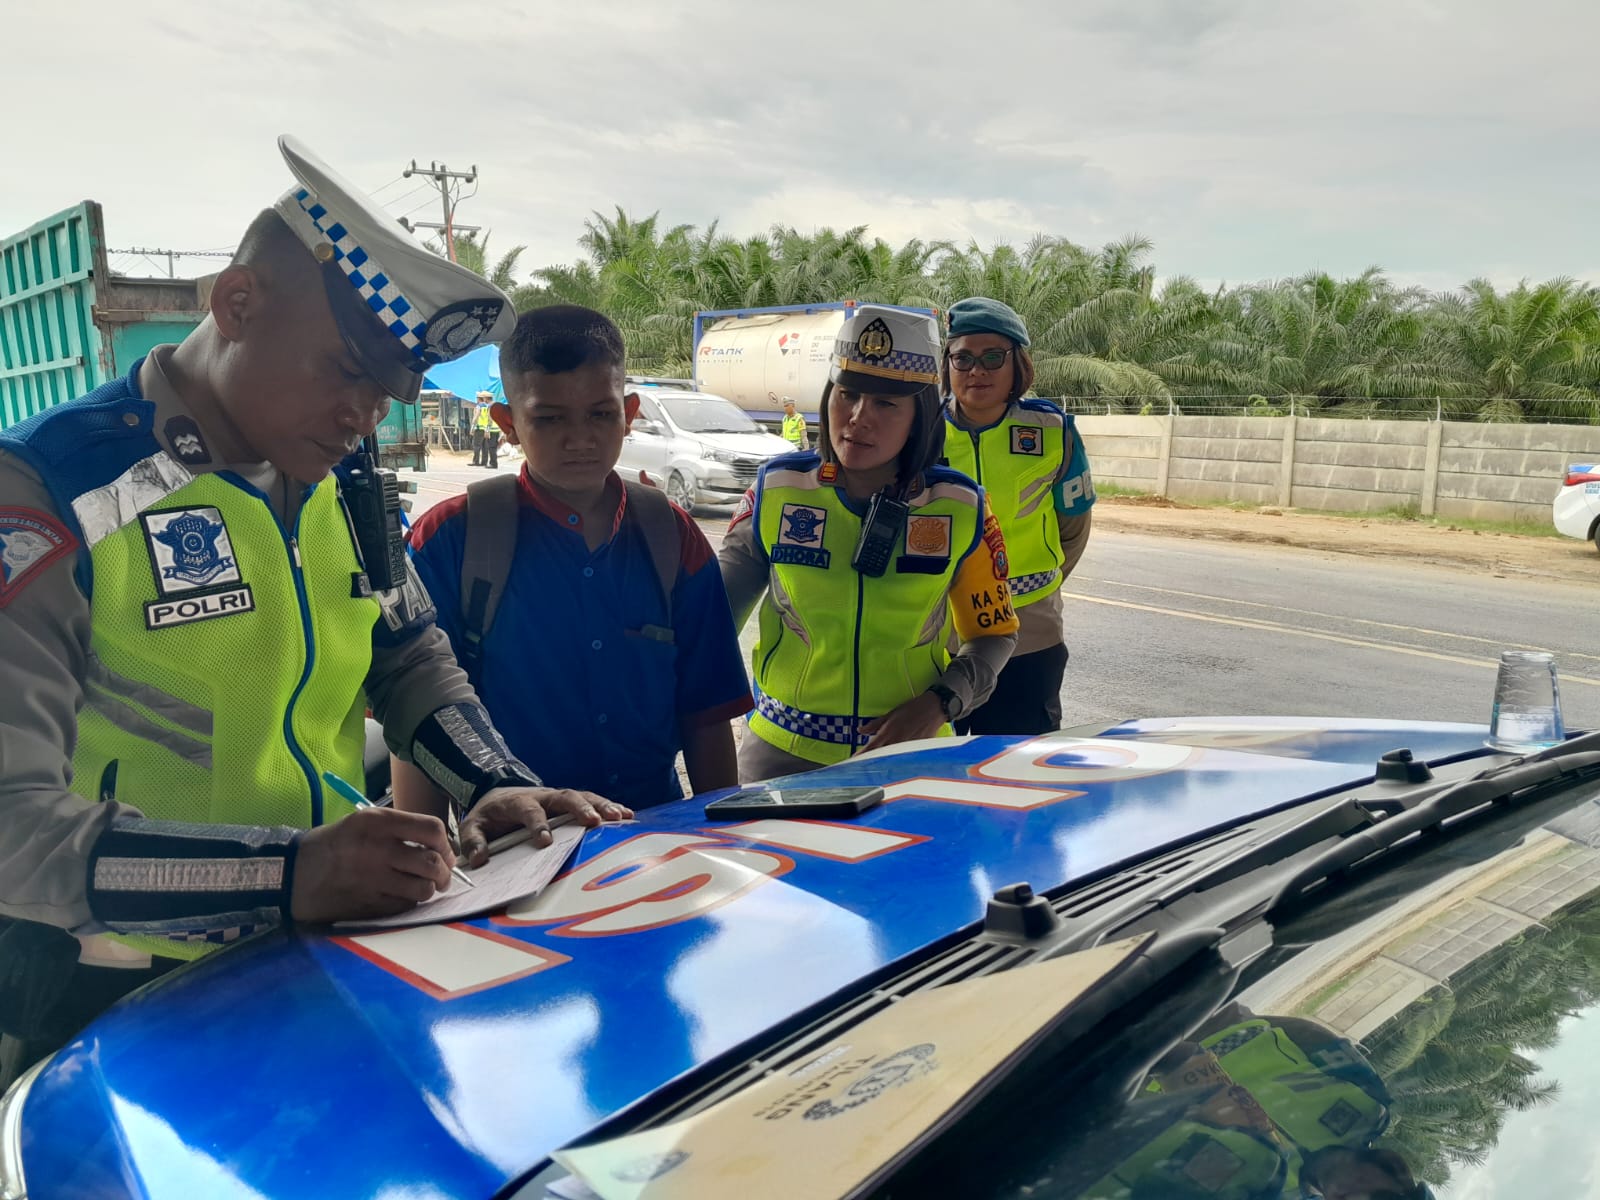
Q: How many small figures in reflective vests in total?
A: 3